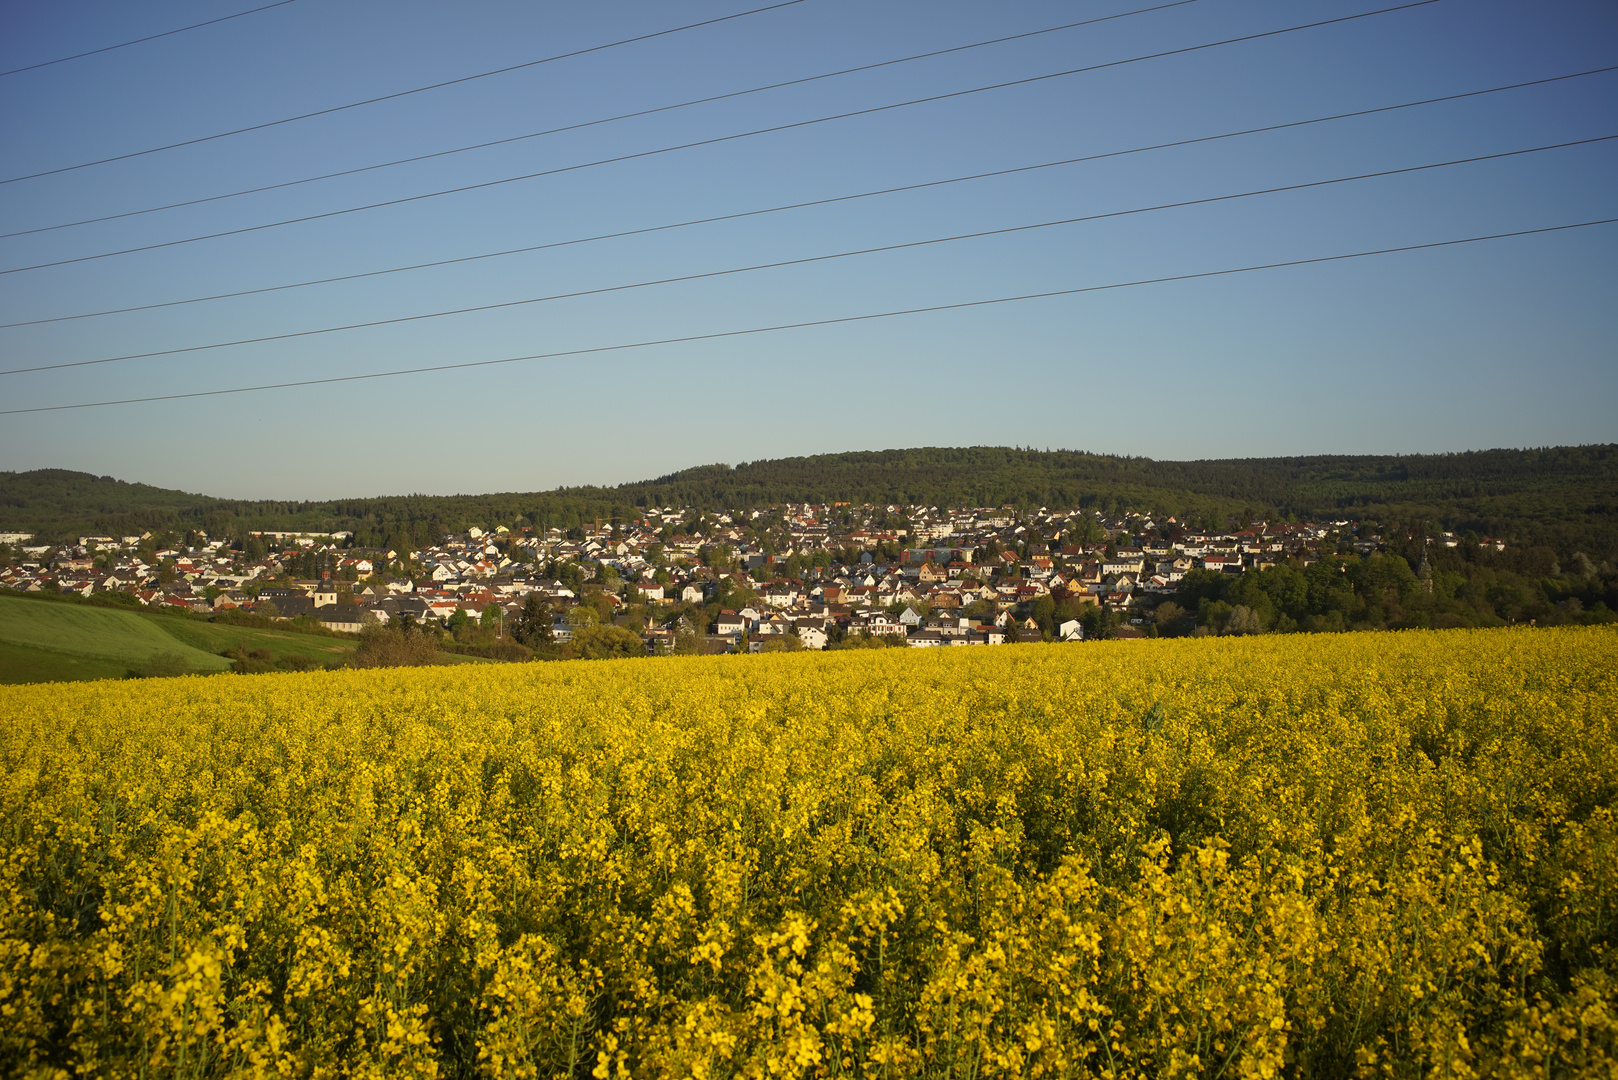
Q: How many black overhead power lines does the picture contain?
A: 7